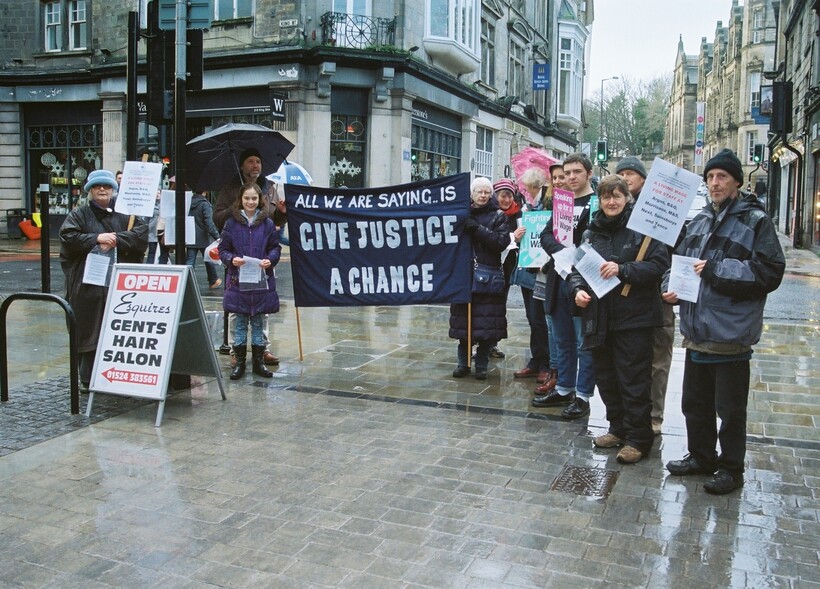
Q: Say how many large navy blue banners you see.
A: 1